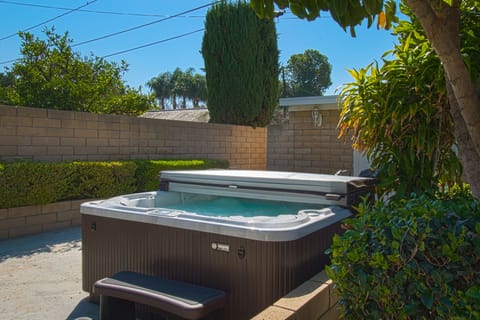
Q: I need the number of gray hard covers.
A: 1